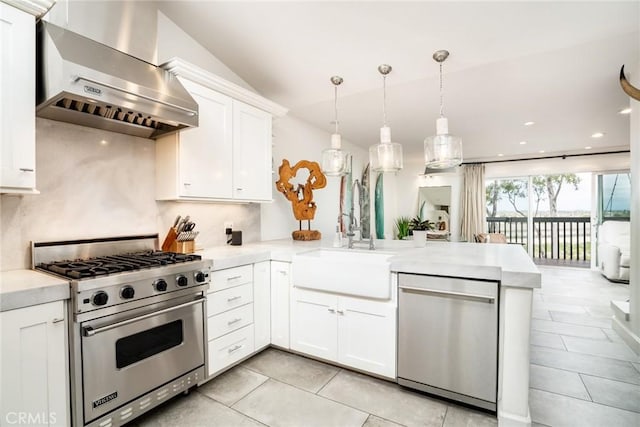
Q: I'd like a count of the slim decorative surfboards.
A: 3